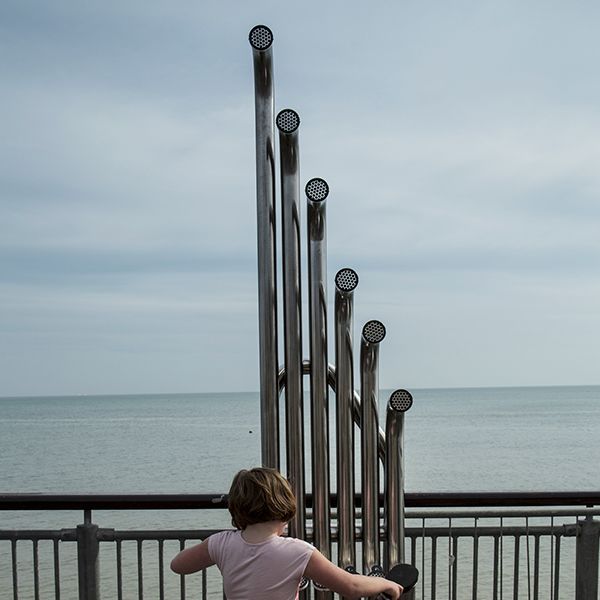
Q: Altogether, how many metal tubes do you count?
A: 6